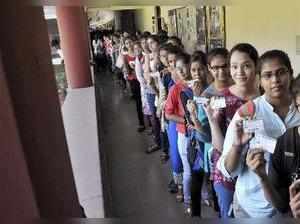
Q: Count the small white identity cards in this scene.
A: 5